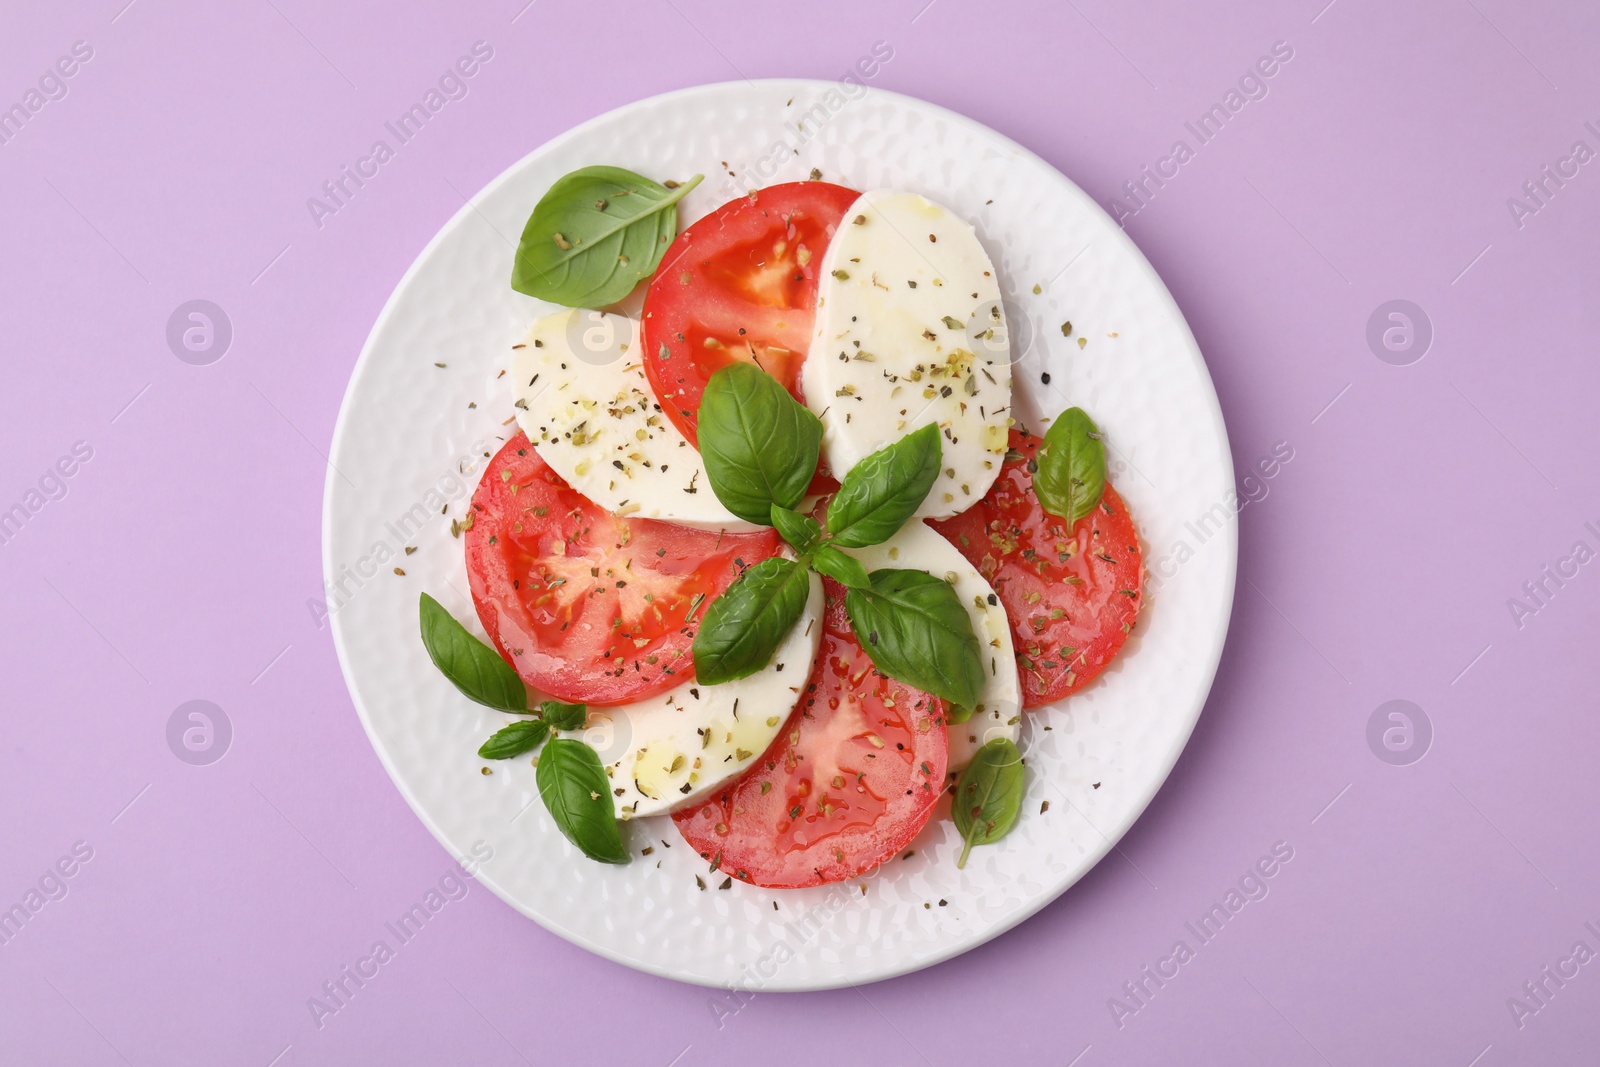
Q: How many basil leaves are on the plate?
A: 13